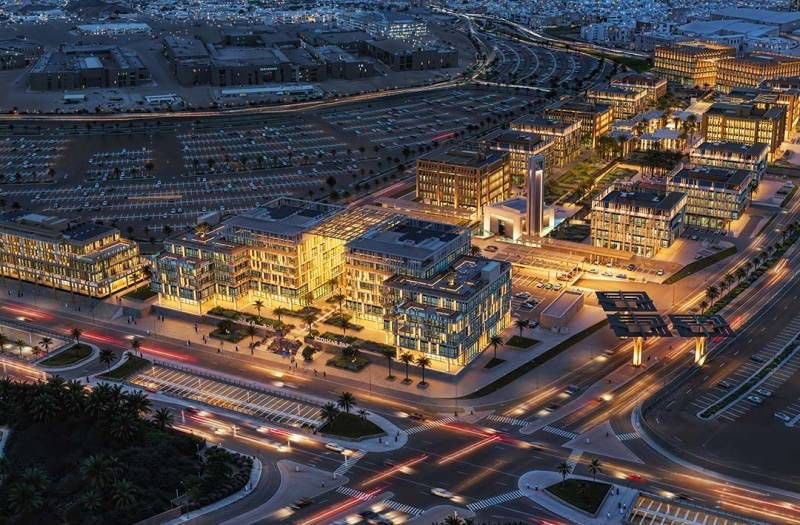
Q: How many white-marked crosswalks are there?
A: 9